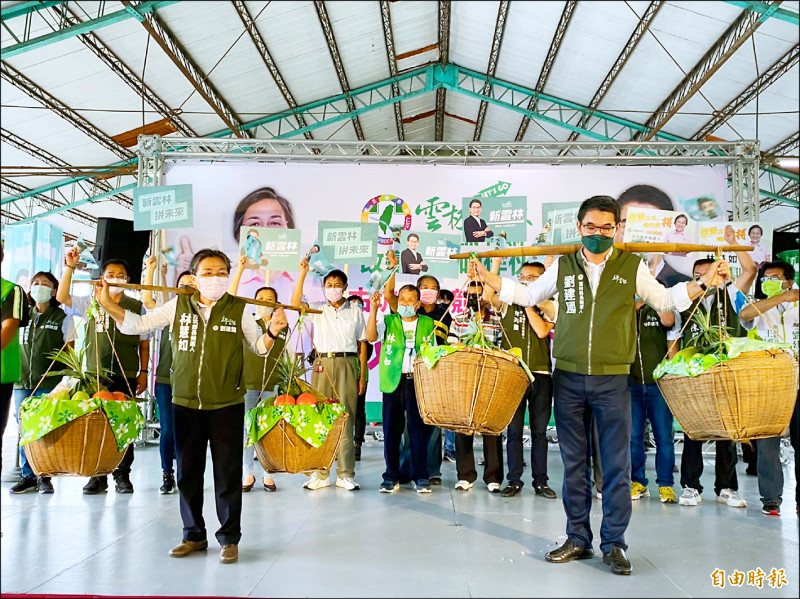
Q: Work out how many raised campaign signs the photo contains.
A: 8